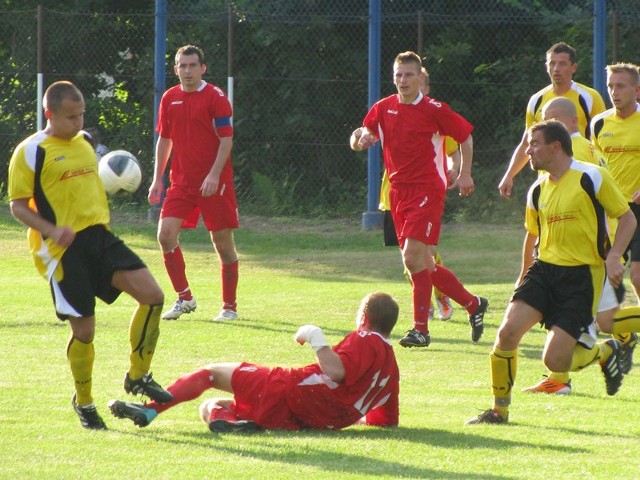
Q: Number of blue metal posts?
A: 3